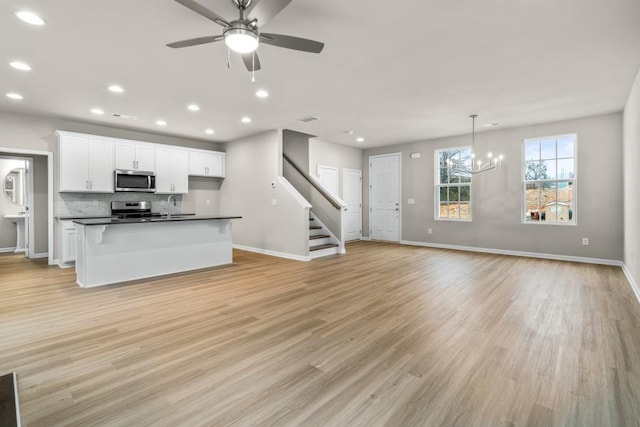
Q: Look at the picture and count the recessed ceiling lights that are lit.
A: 11